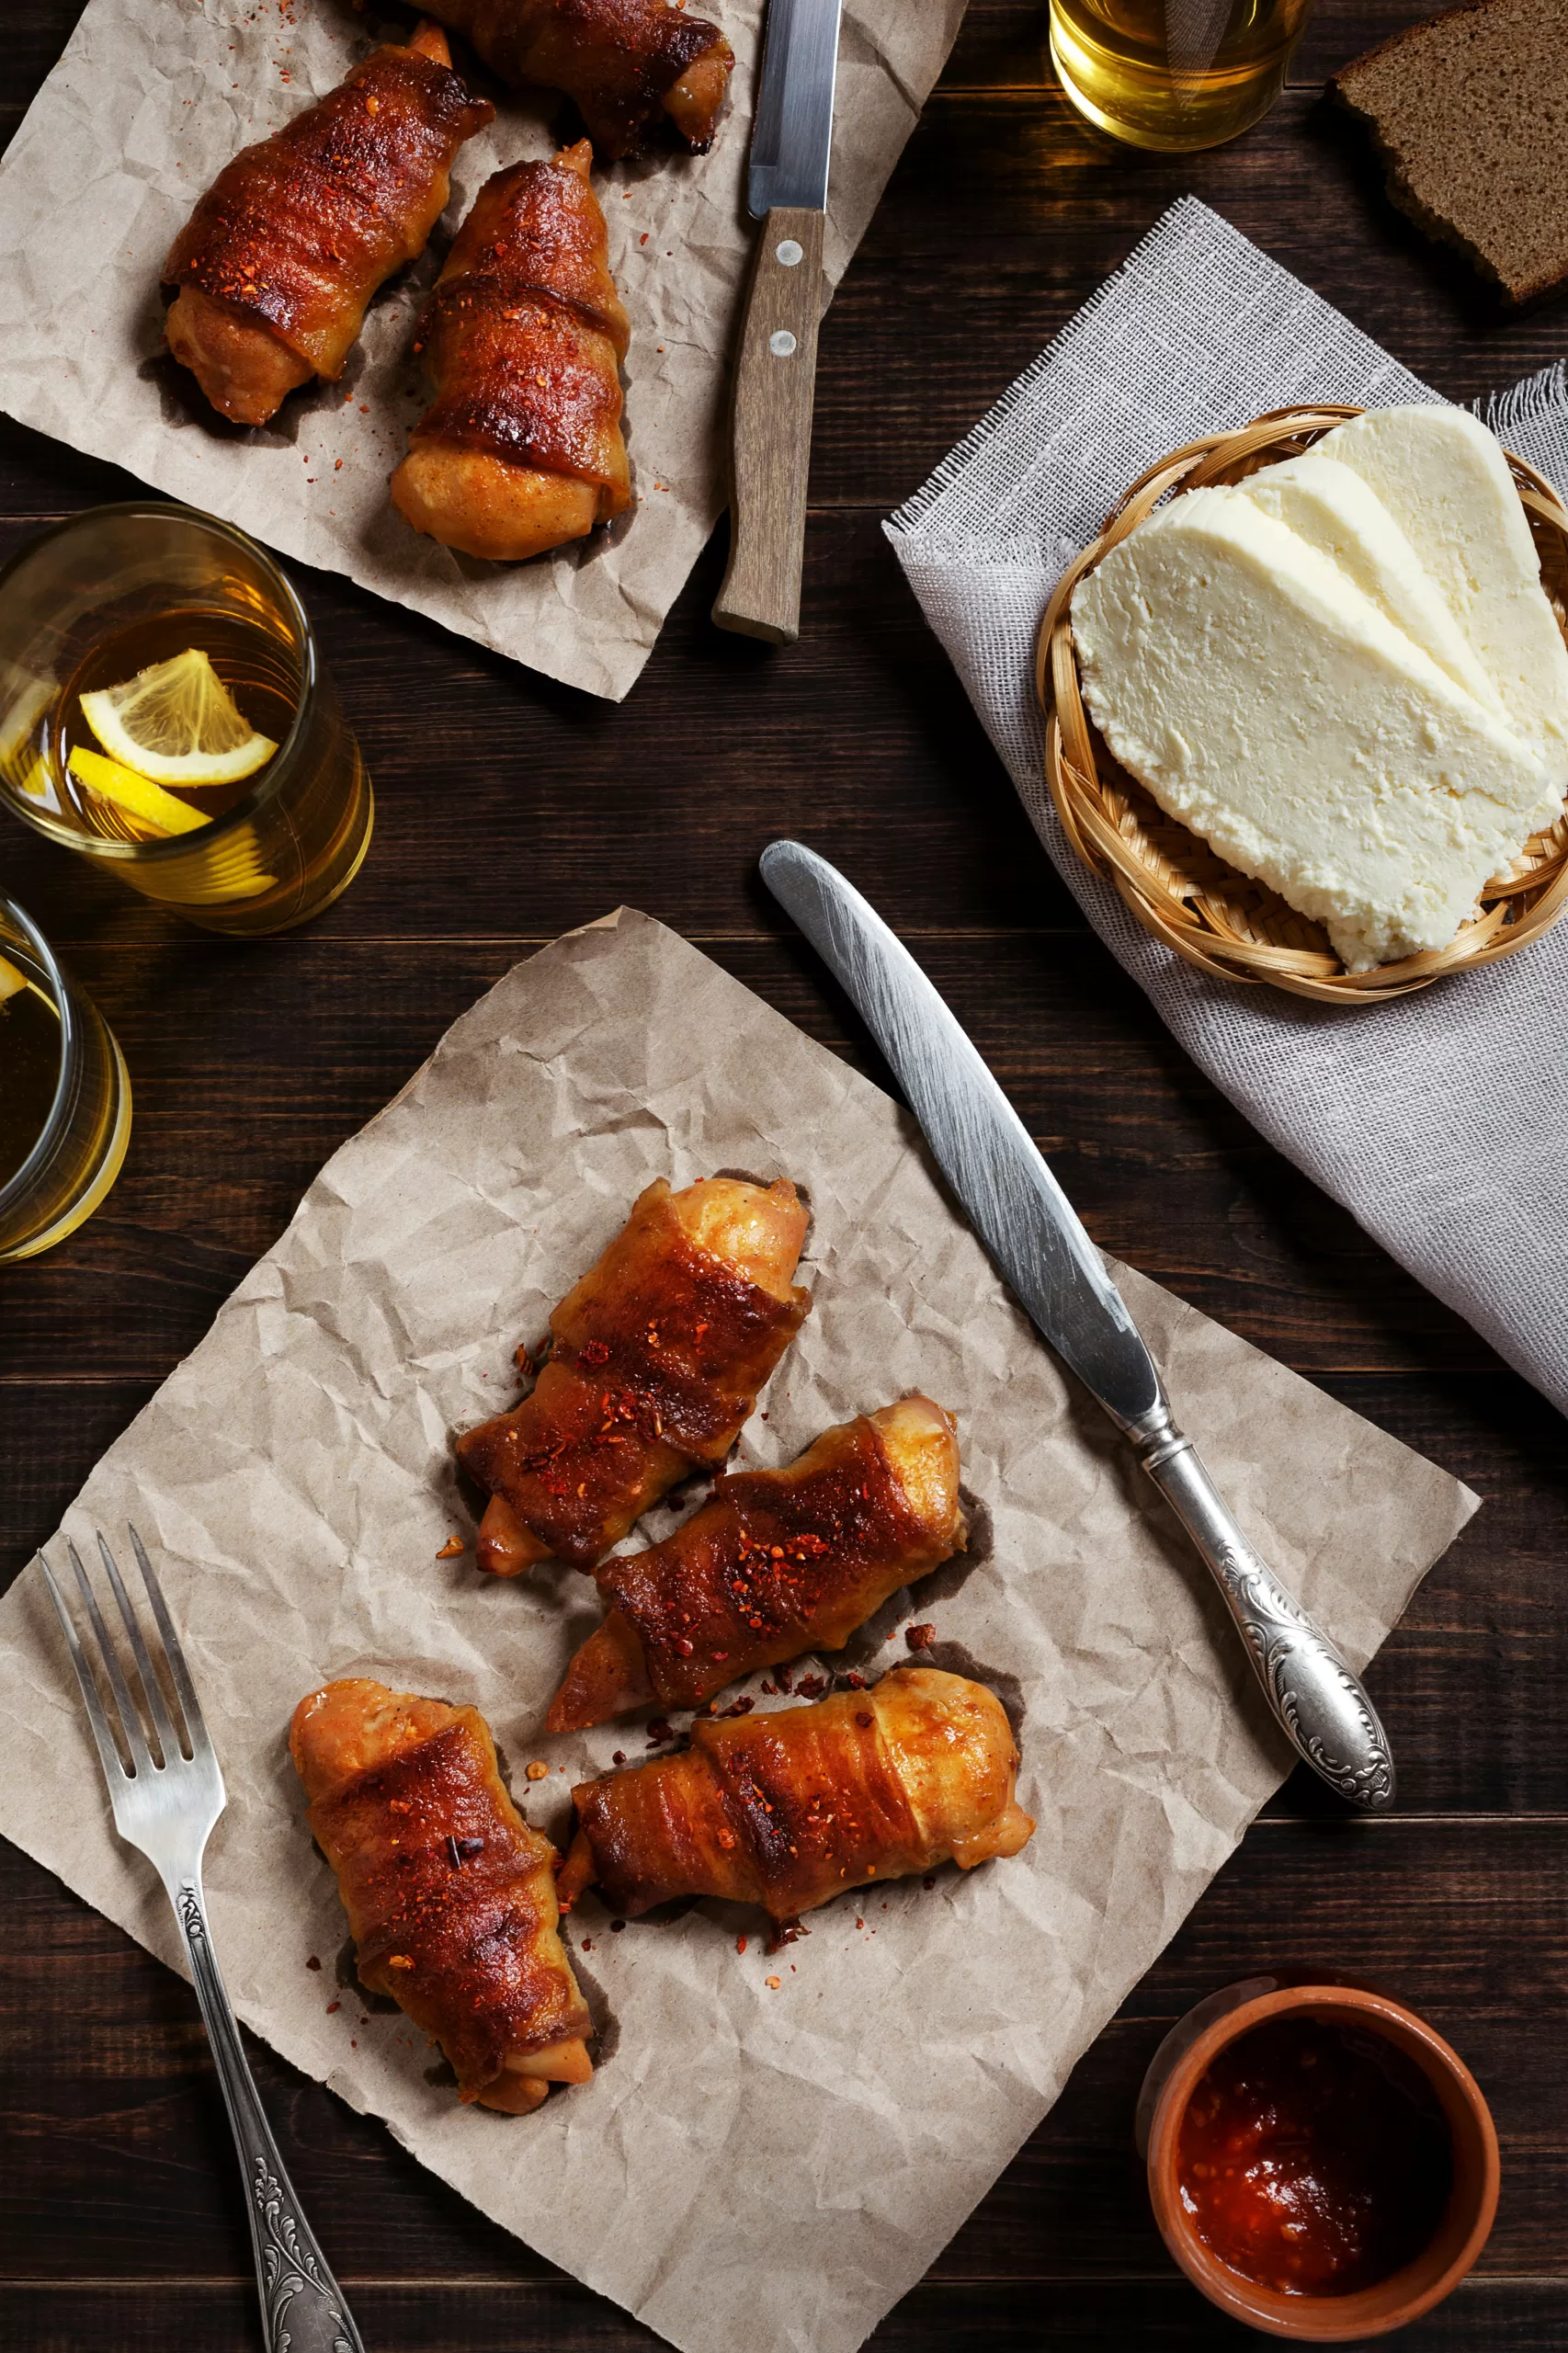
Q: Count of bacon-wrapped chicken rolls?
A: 7